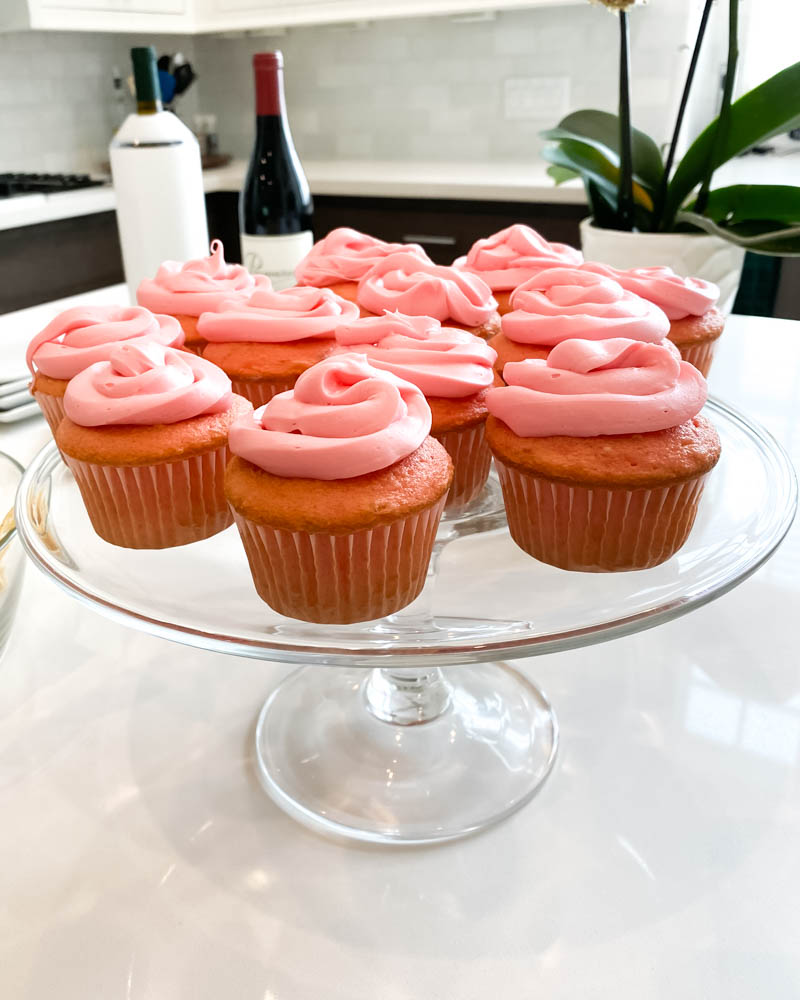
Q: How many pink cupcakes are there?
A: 12